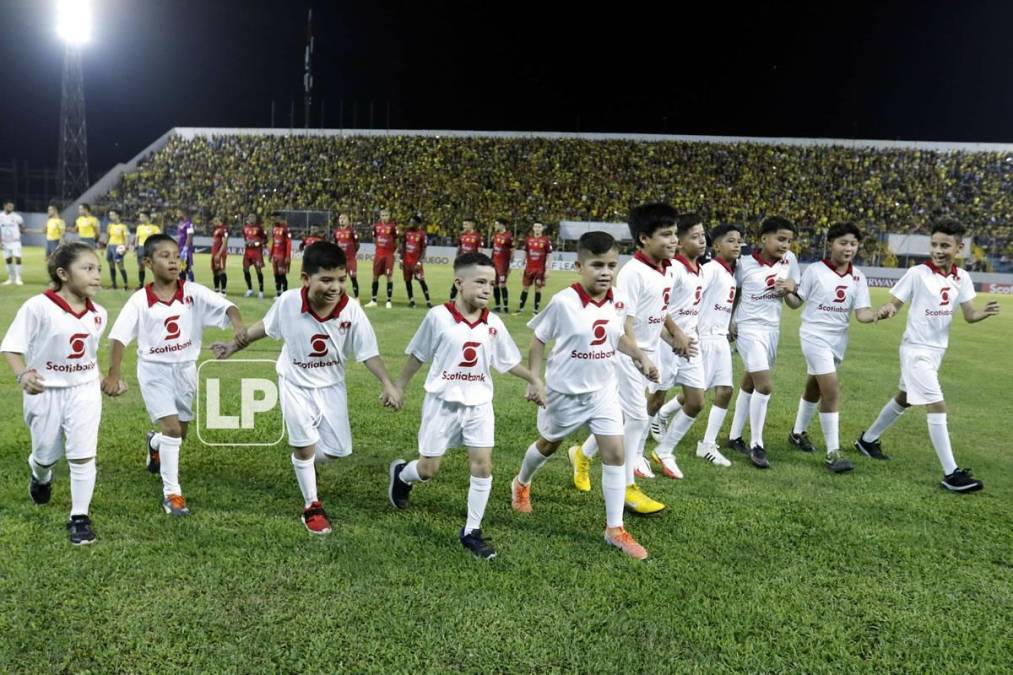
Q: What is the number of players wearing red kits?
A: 10